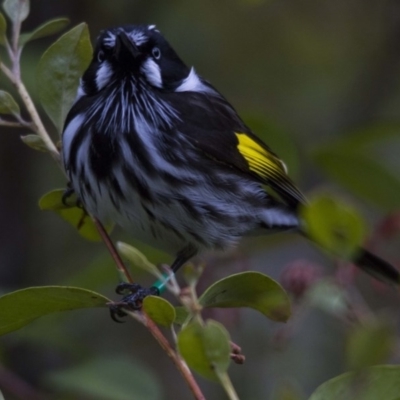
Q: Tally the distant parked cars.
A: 0